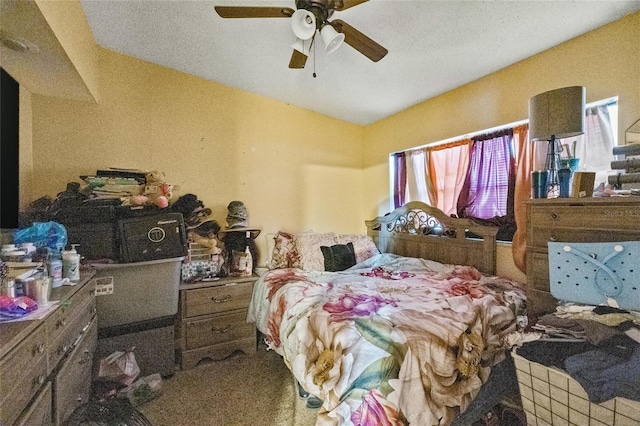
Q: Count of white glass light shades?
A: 3